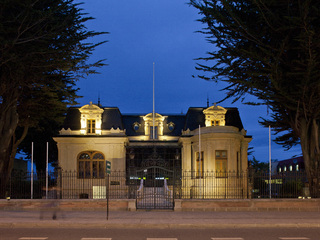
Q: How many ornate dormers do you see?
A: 3